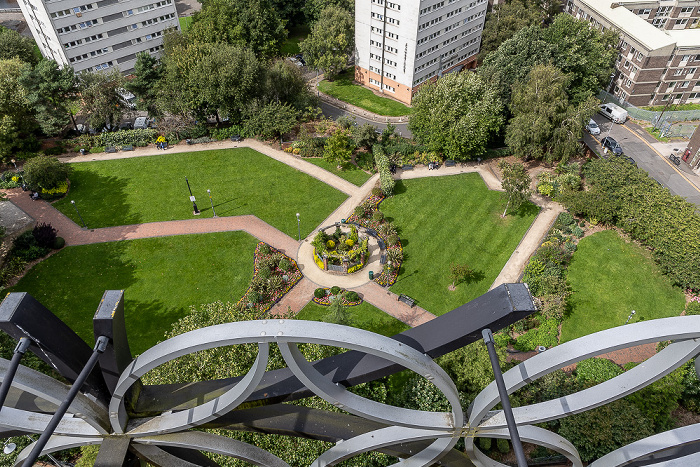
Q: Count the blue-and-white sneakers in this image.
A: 0